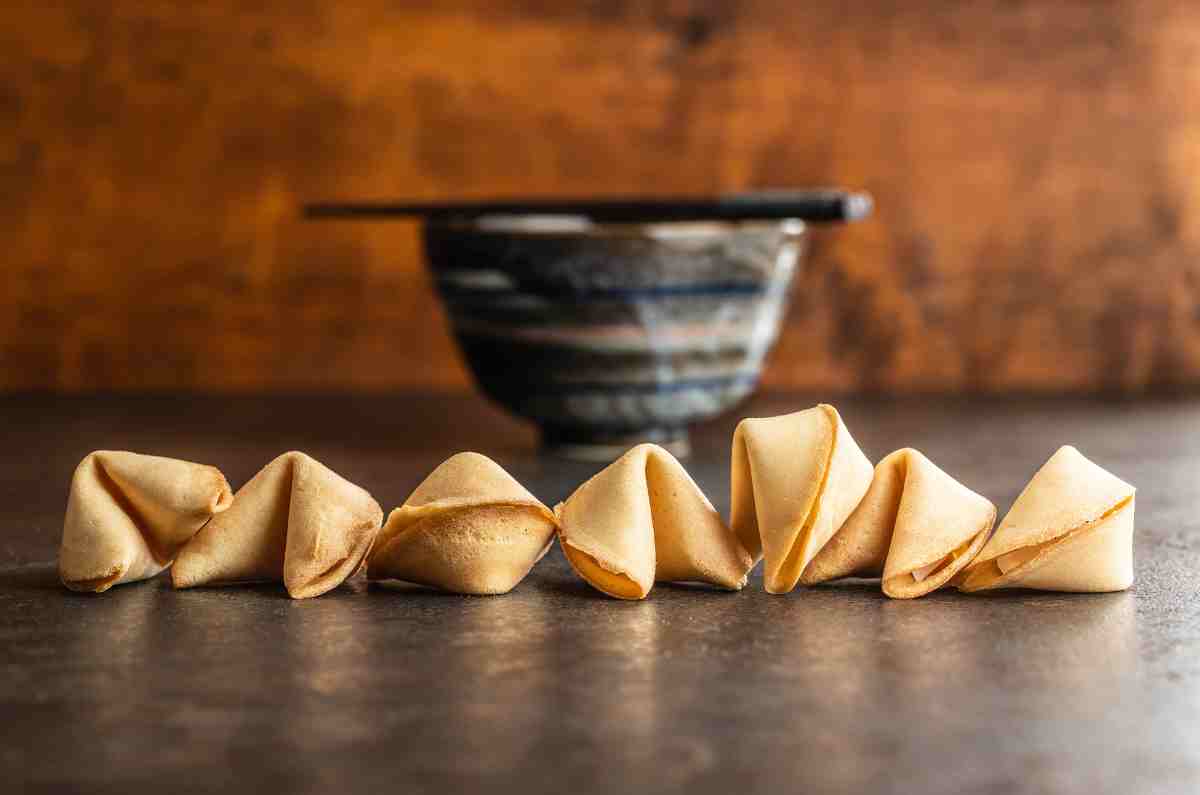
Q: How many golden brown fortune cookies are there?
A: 7